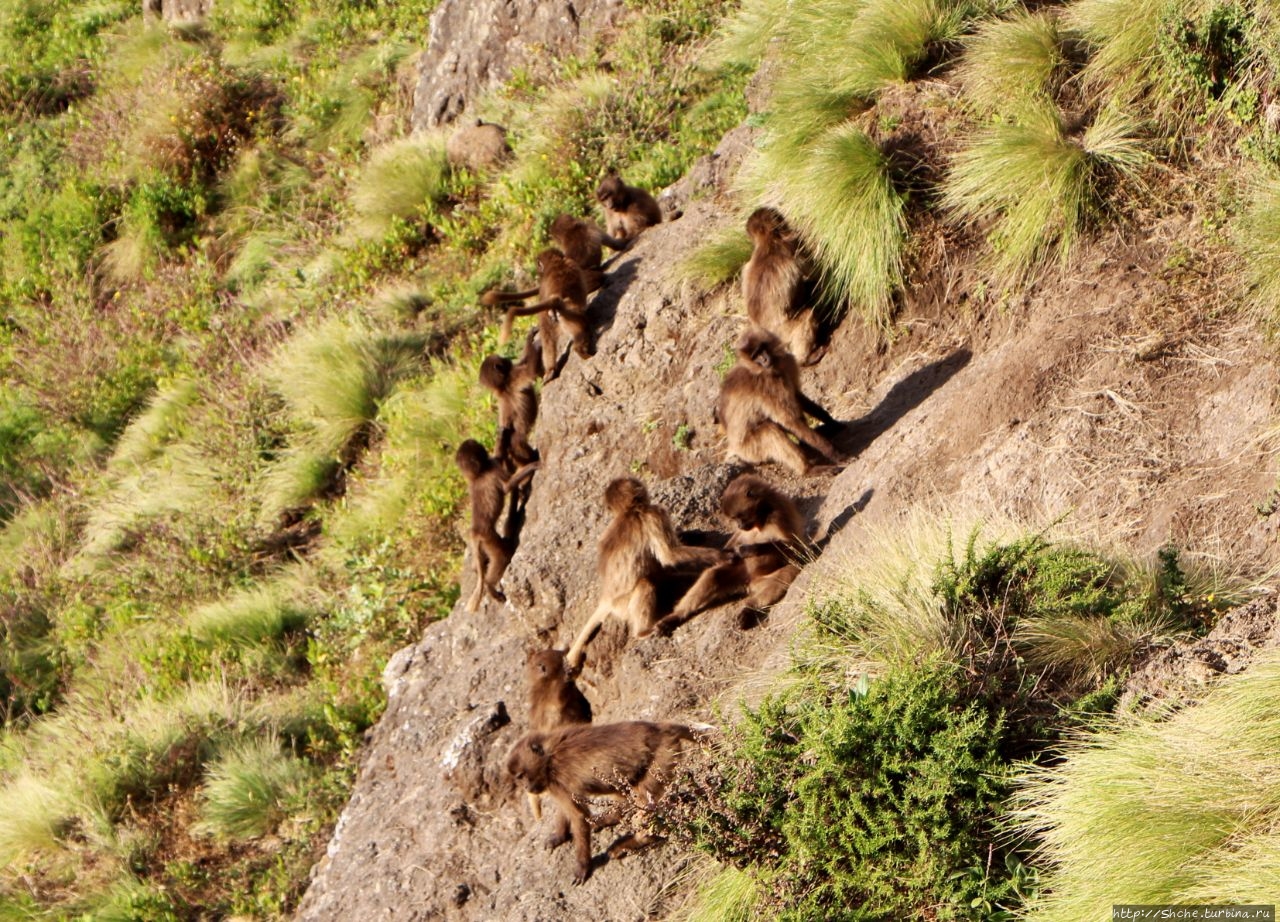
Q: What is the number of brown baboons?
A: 11